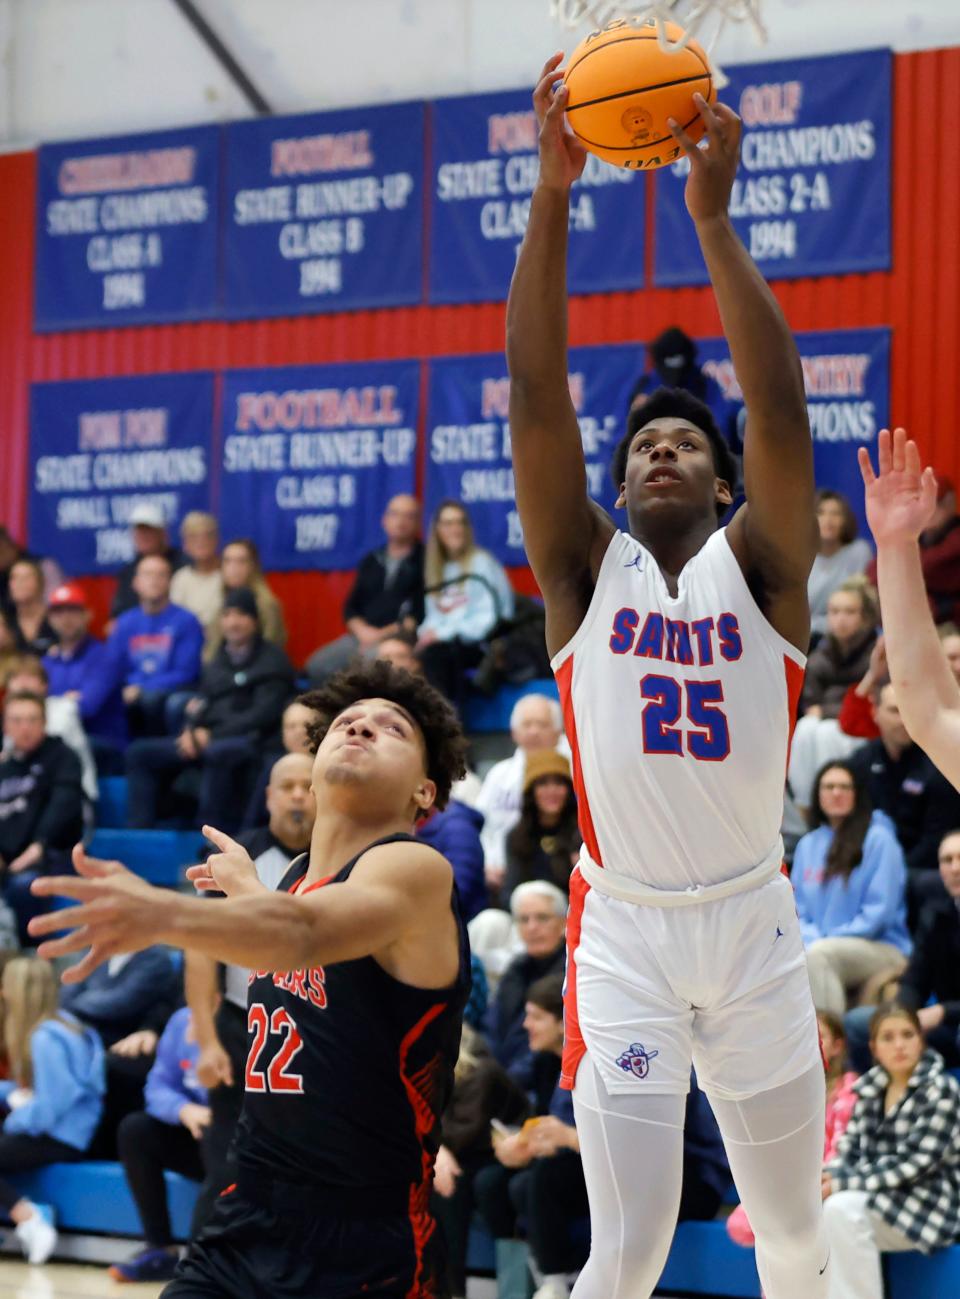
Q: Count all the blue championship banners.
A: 8